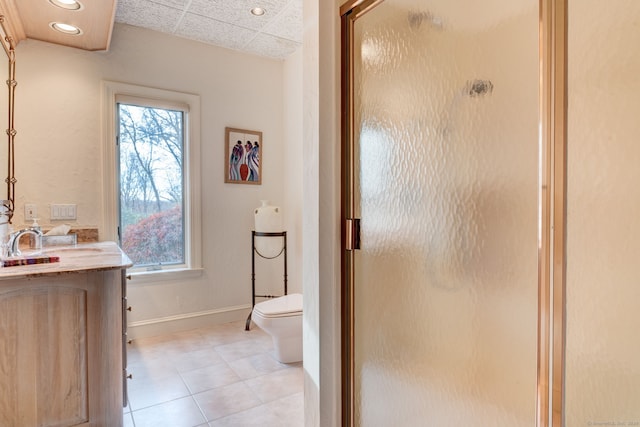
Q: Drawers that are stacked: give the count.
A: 4